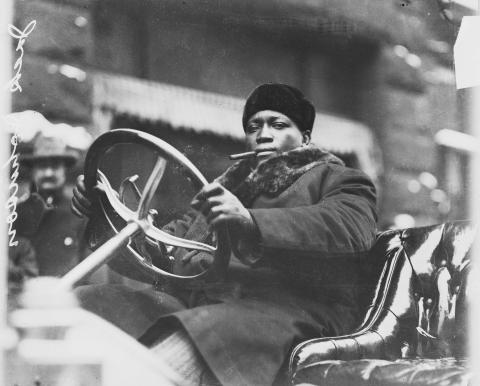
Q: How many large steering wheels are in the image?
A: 1